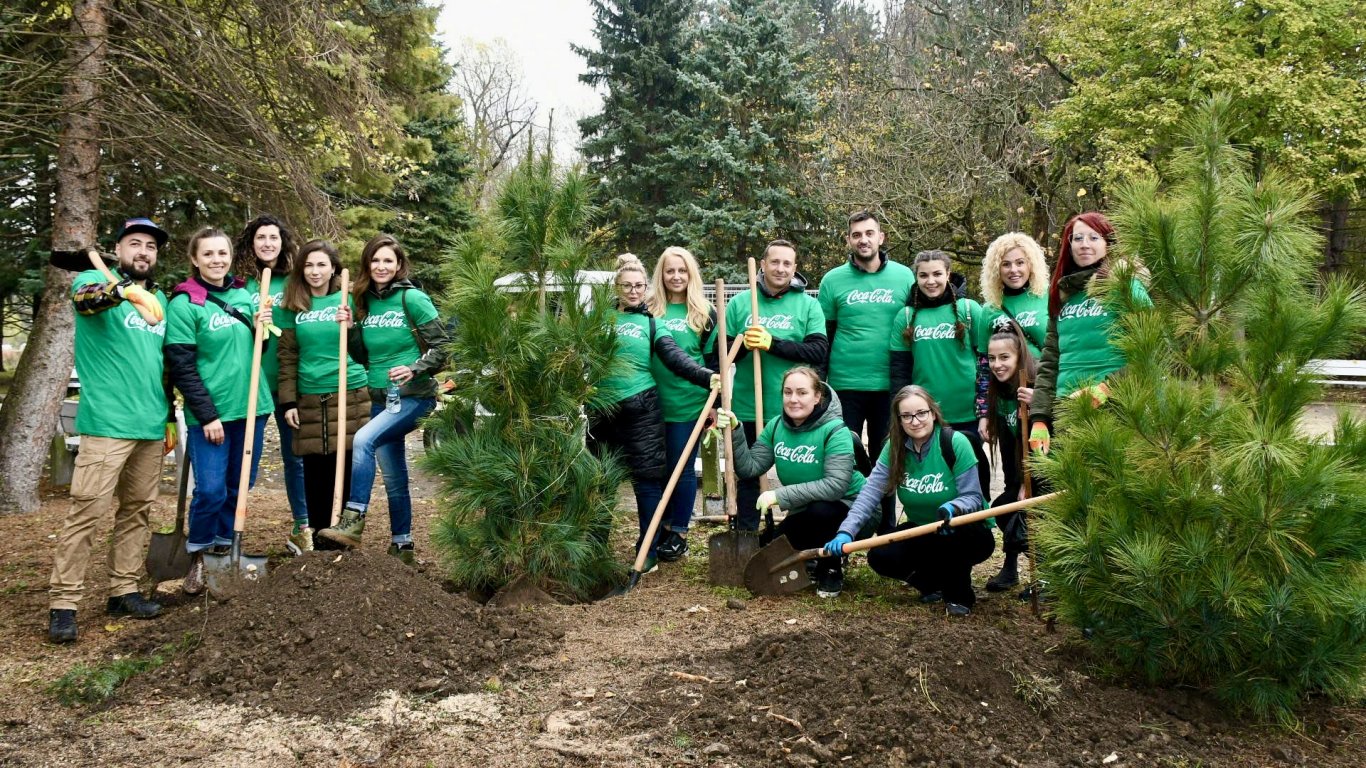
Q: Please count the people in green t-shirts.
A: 15